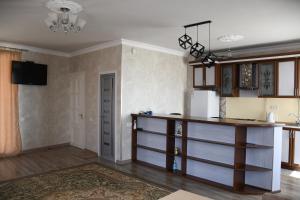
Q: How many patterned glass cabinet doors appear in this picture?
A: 2